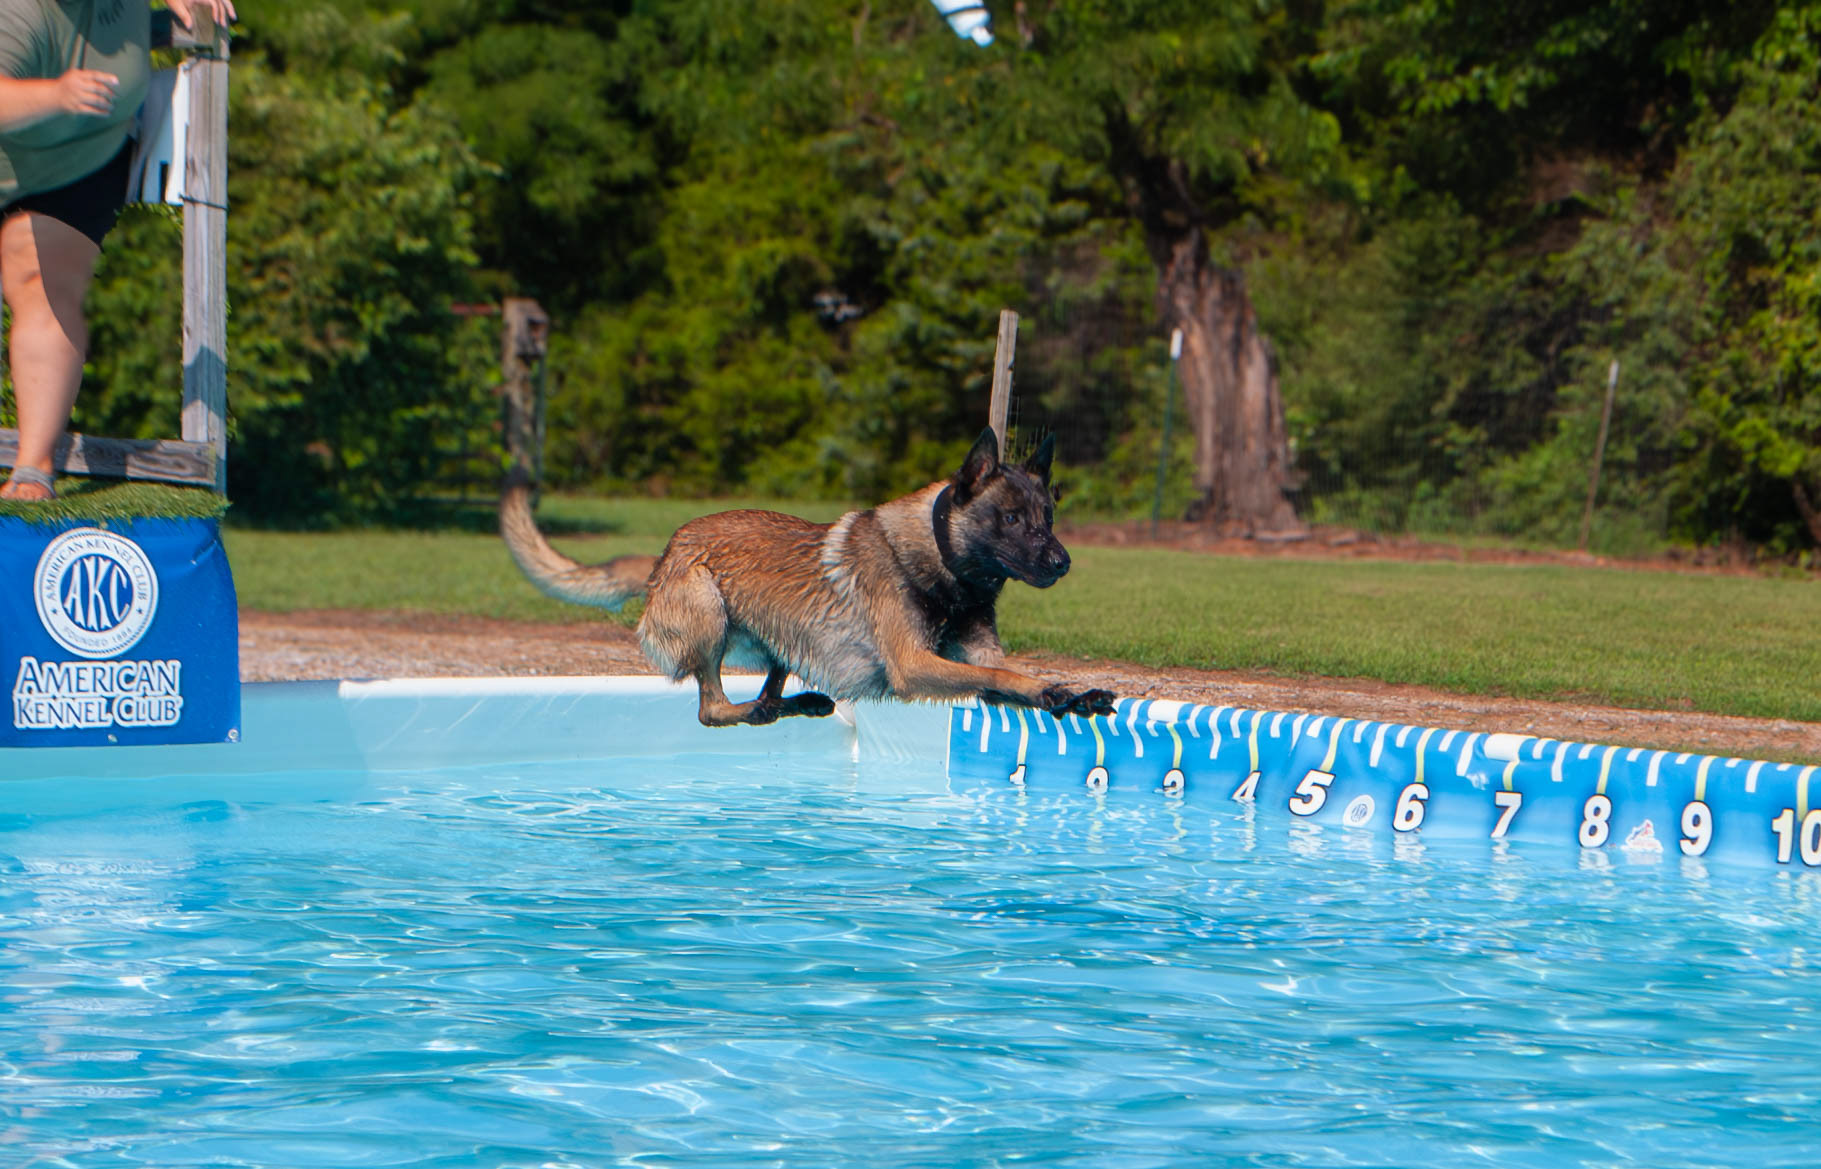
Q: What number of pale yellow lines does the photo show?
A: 10